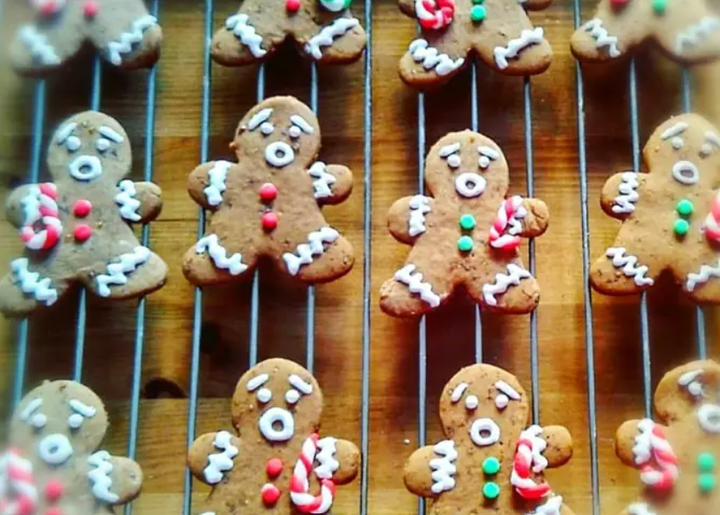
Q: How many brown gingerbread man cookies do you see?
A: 12